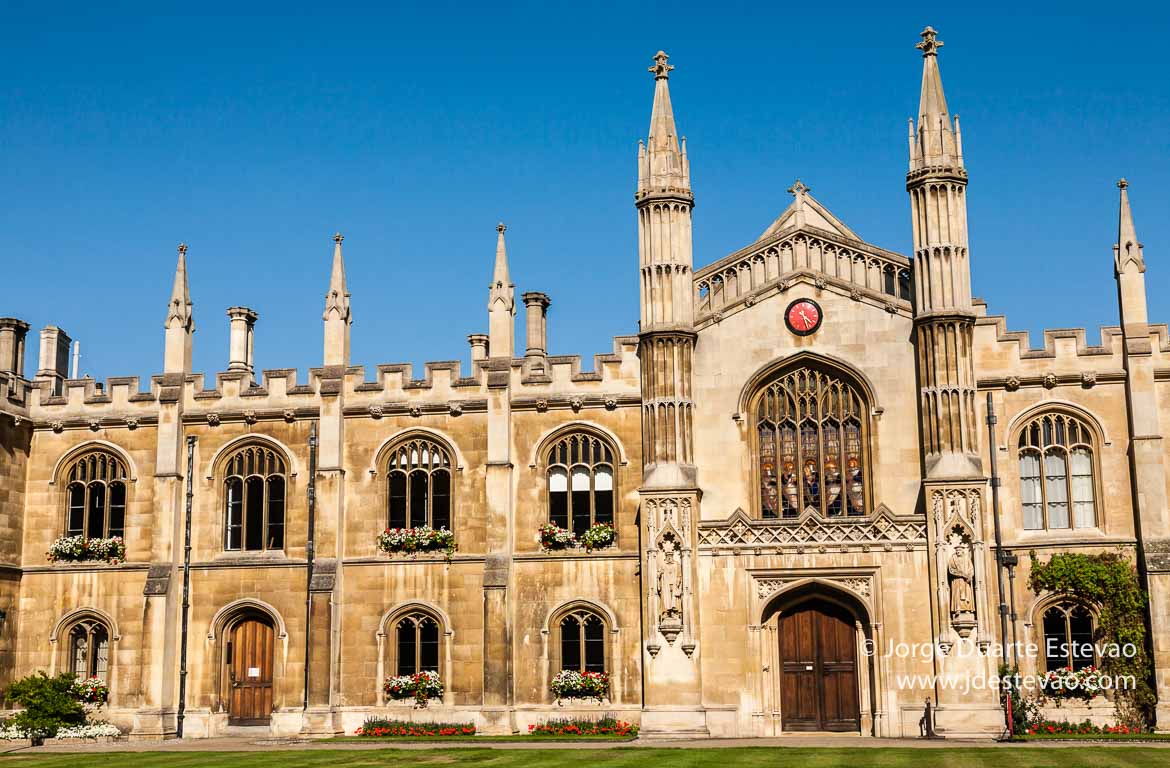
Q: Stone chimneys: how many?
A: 5